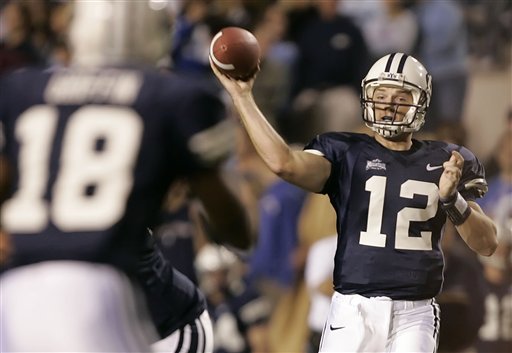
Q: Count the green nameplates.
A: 0